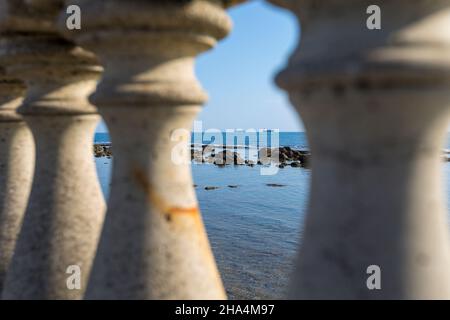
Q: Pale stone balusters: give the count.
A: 4